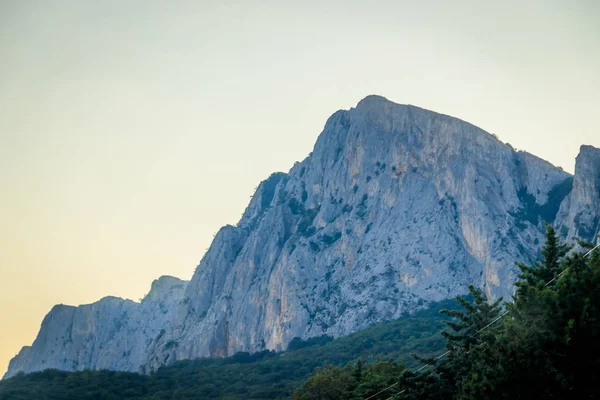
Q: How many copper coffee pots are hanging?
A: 0